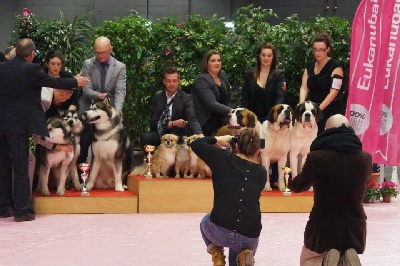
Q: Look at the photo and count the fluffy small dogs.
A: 3